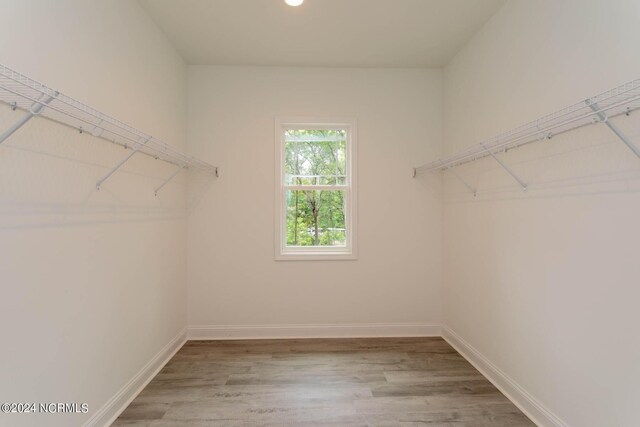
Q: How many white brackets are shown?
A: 6